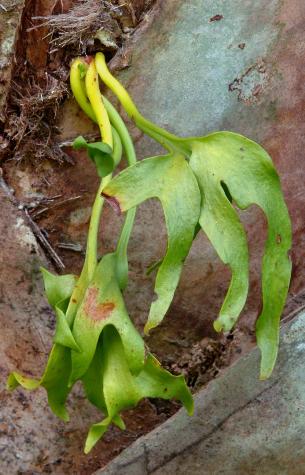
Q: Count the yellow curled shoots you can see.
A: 3